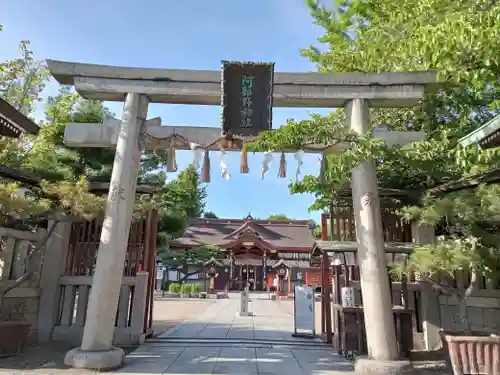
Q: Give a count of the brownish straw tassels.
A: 5